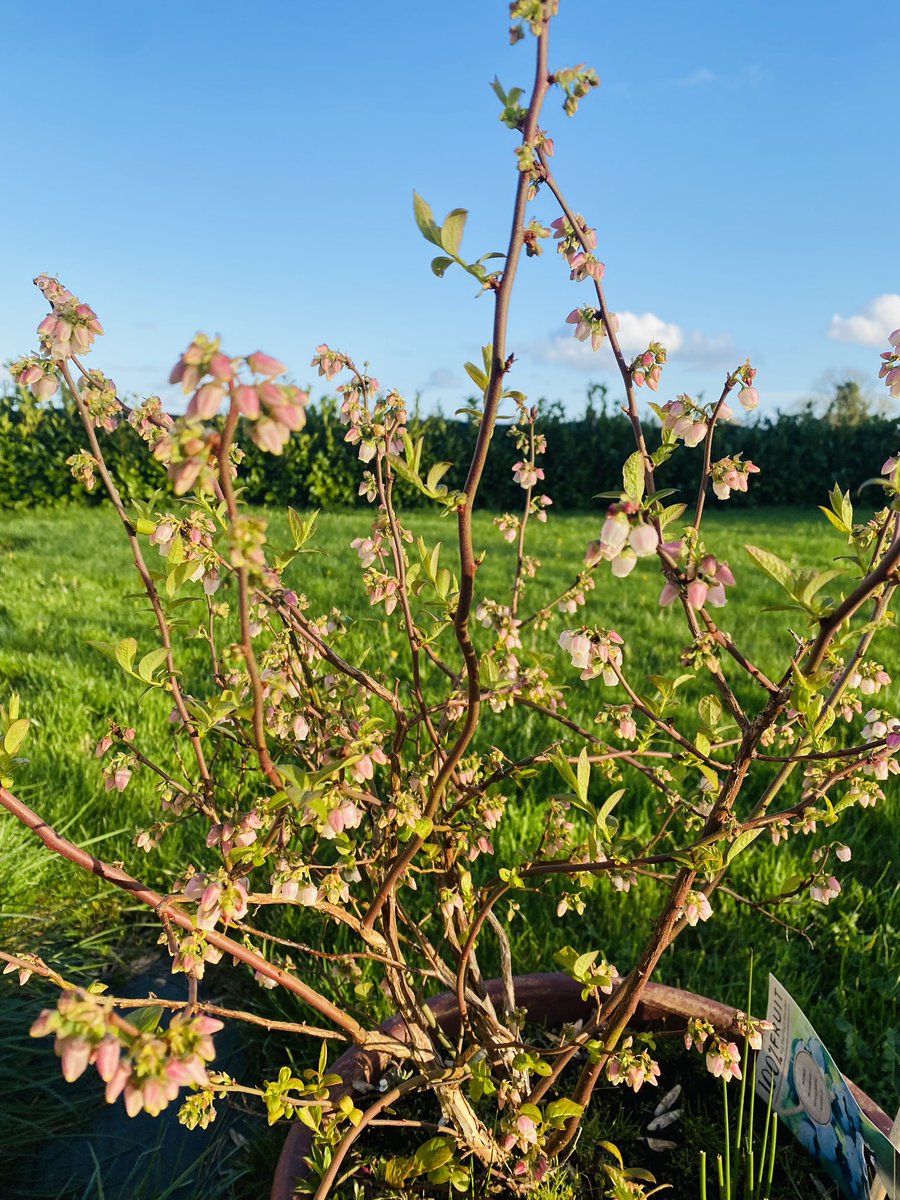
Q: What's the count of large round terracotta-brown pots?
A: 1